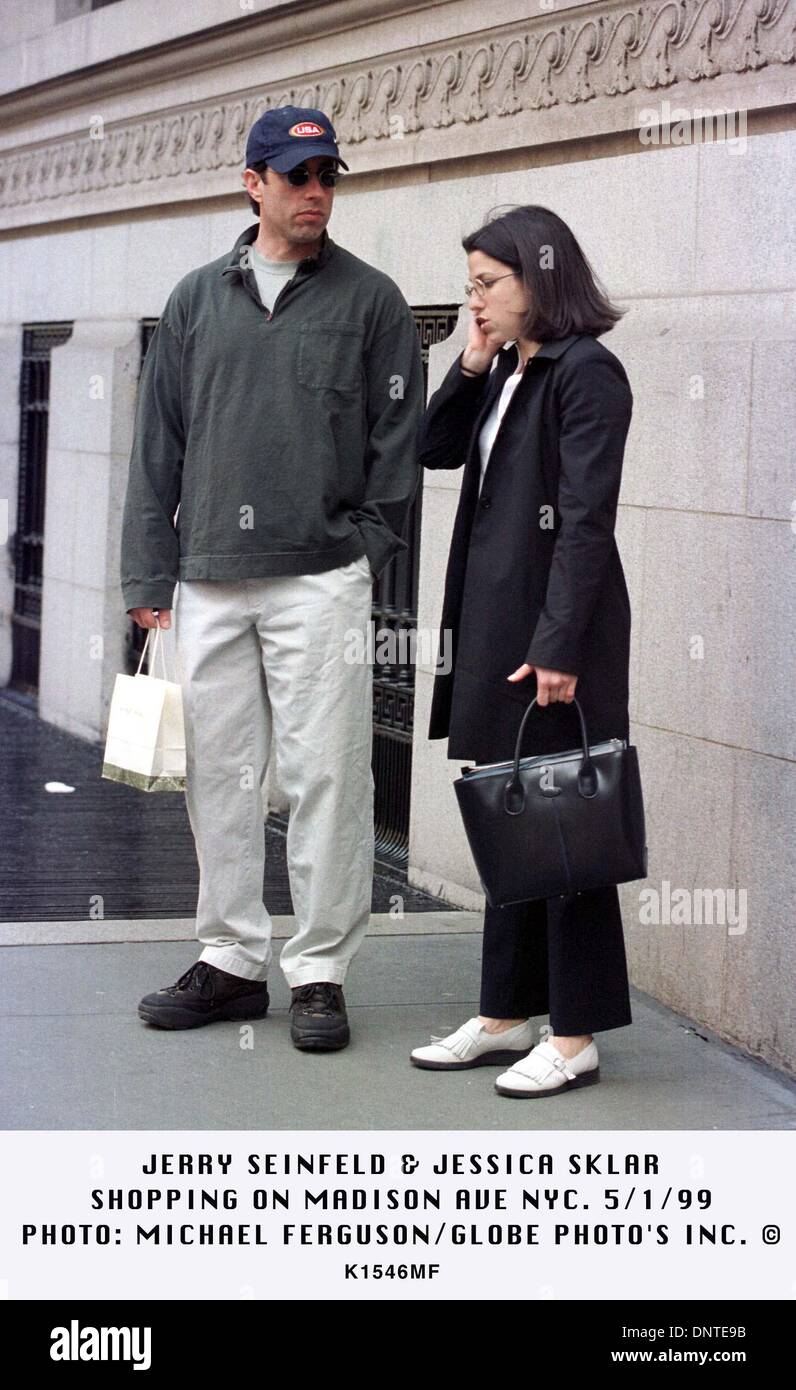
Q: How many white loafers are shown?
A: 2